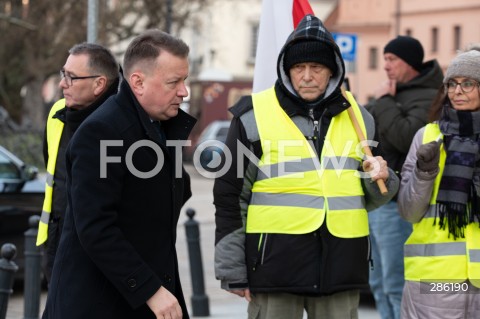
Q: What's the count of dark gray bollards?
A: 3